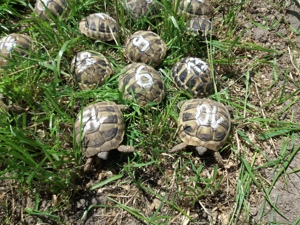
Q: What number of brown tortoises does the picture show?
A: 12